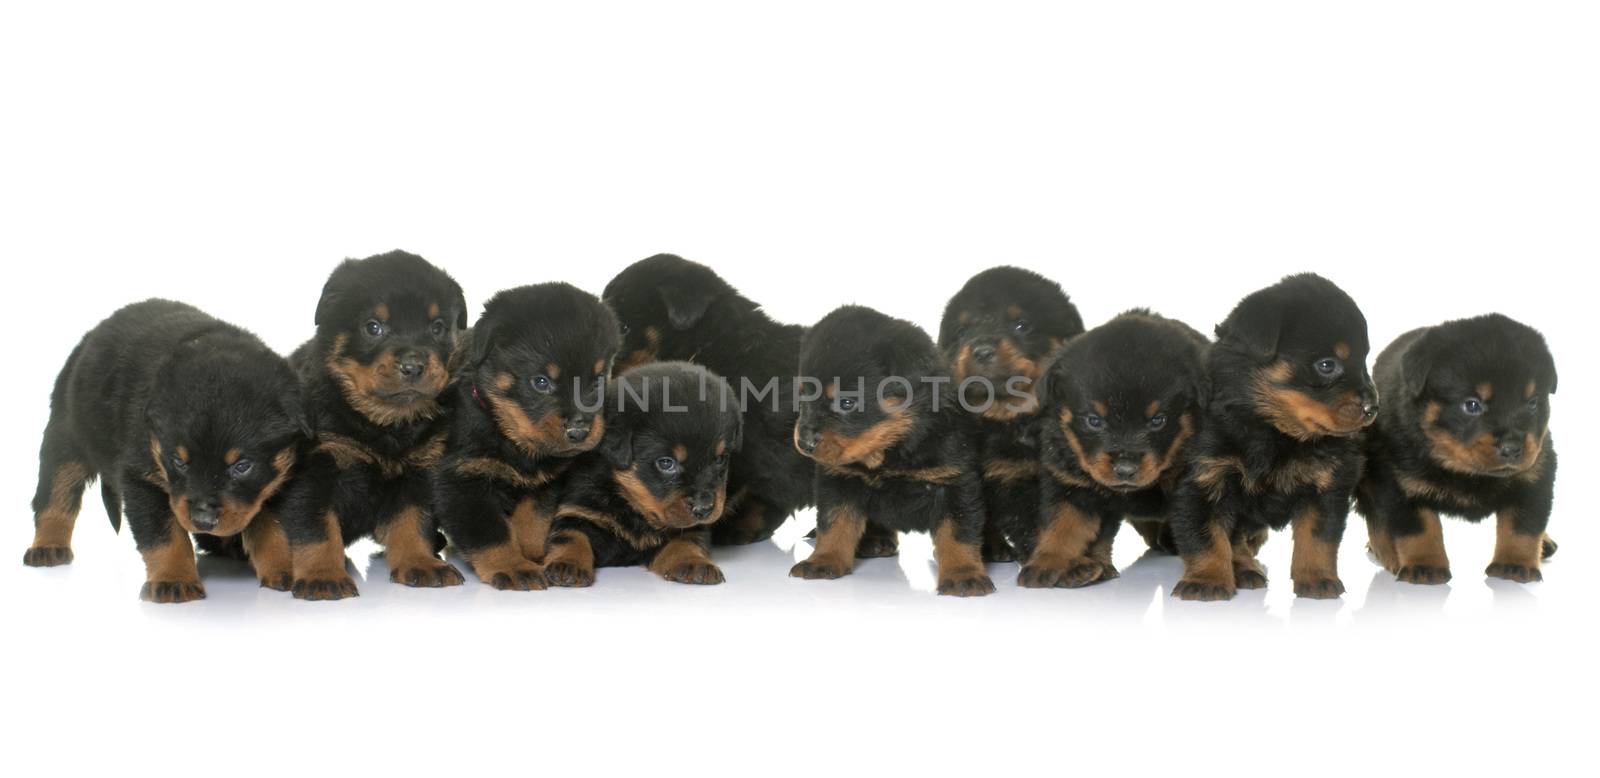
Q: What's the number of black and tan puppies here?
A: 10